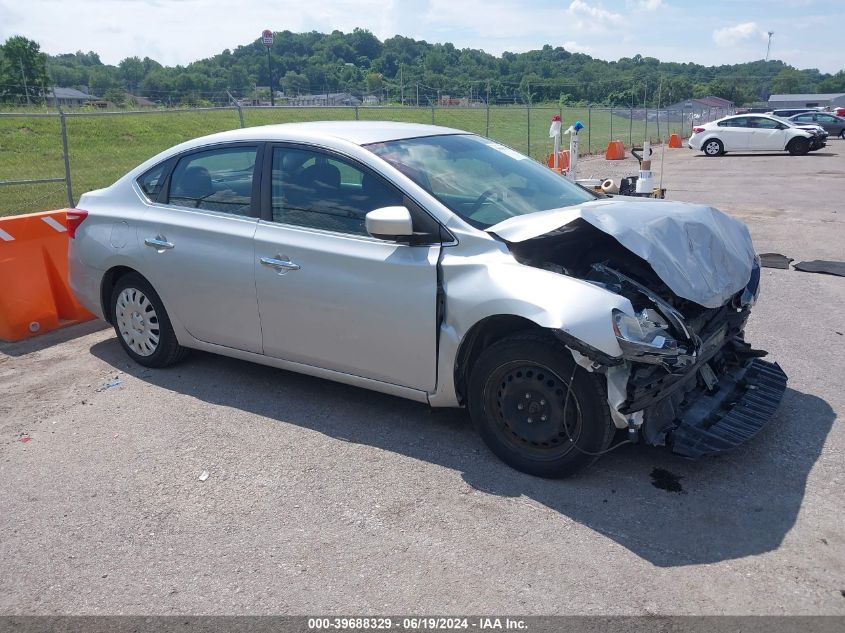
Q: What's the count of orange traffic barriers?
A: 4